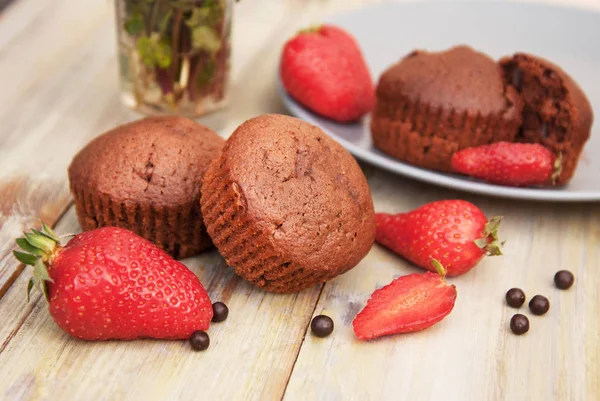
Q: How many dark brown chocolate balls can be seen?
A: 7